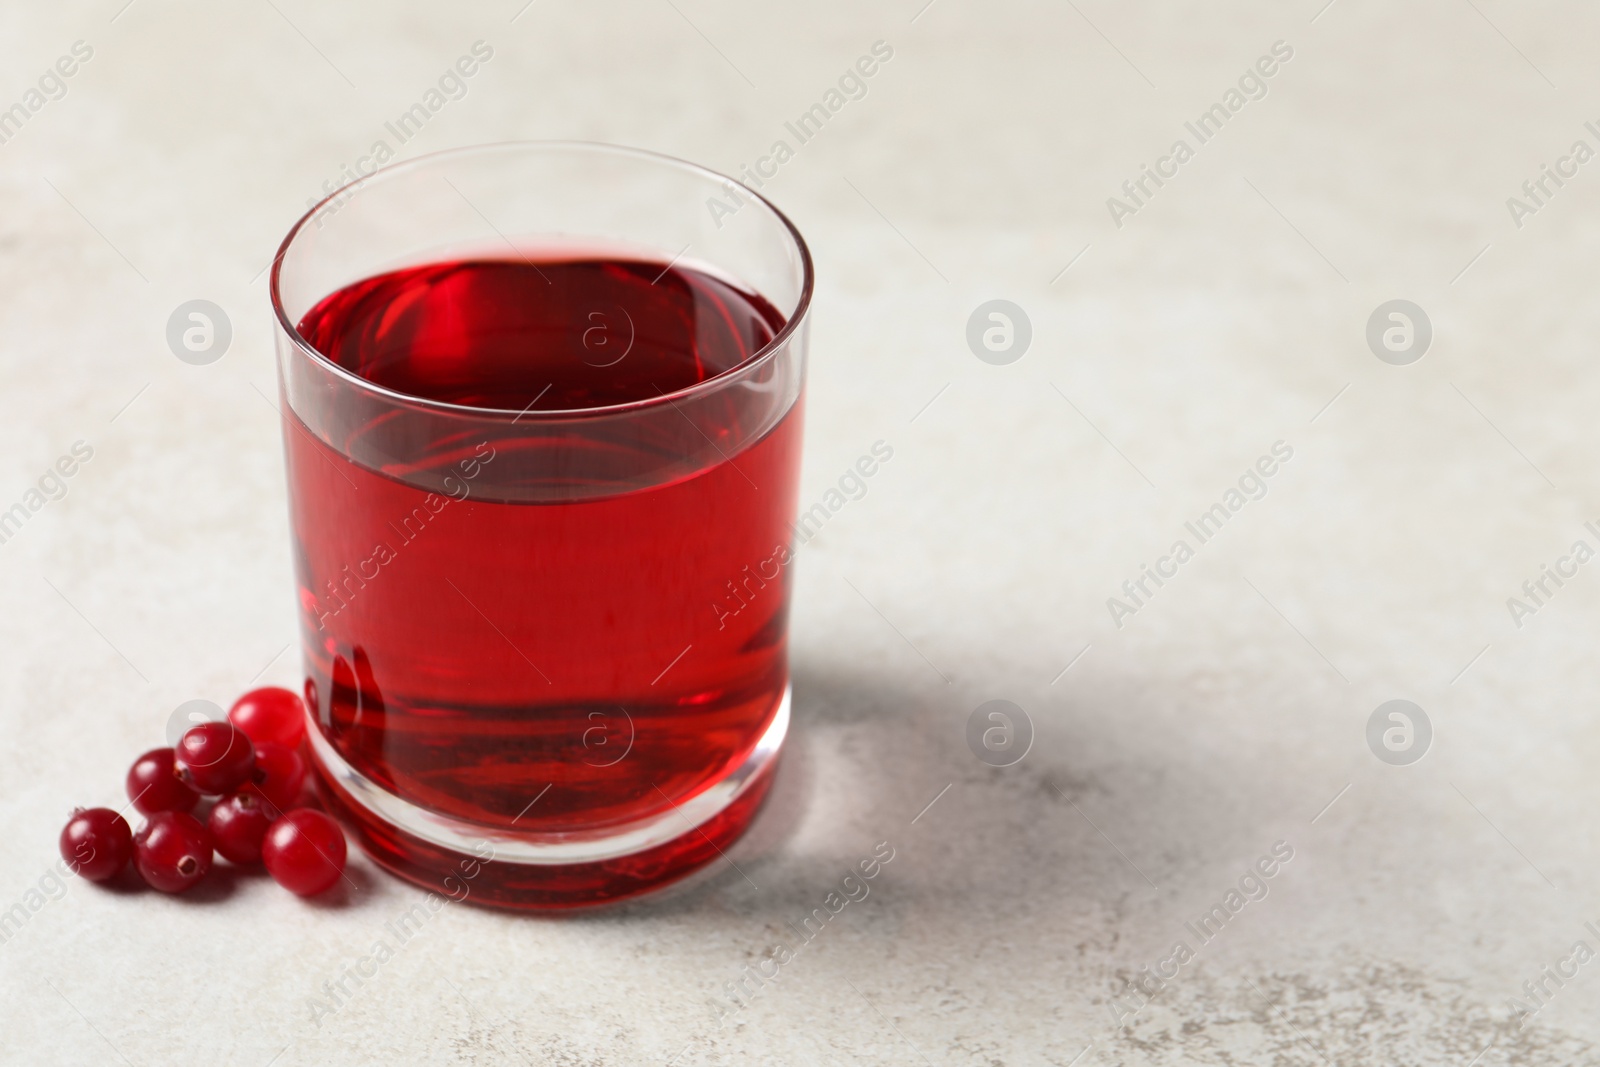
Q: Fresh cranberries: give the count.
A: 8